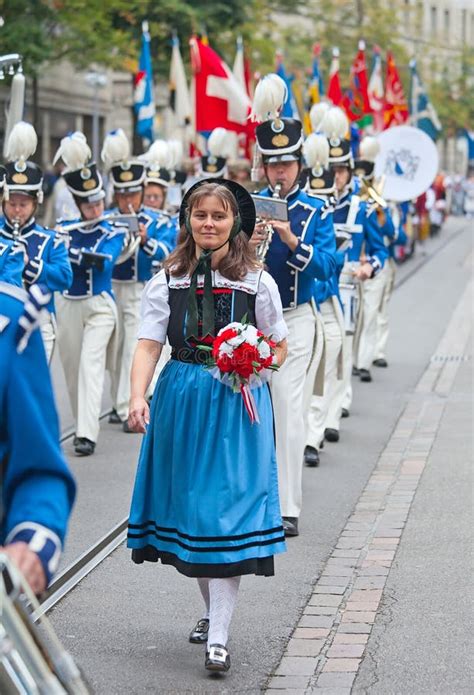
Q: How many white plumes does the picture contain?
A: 11